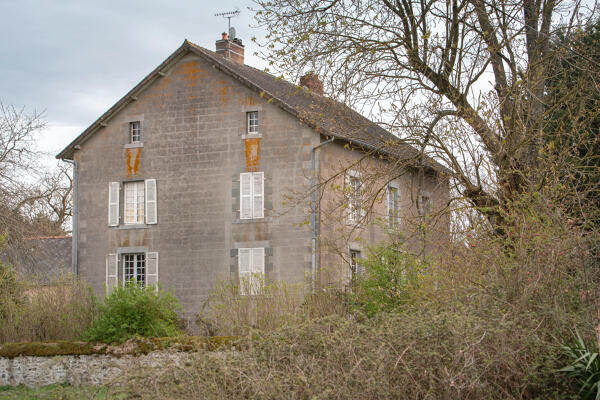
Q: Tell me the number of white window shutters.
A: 8